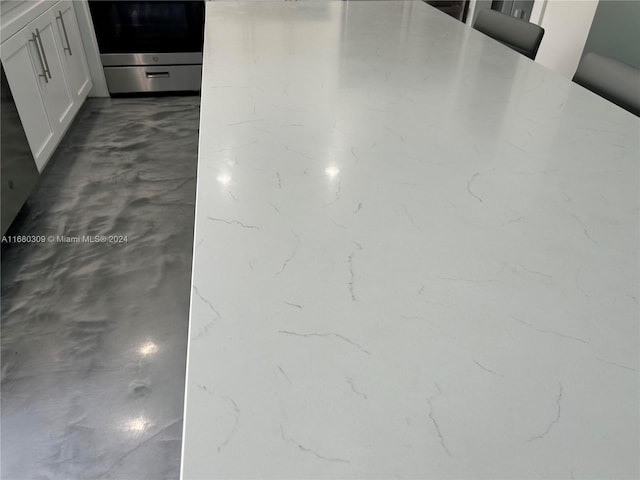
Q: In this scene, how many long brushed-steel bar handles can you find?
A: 3